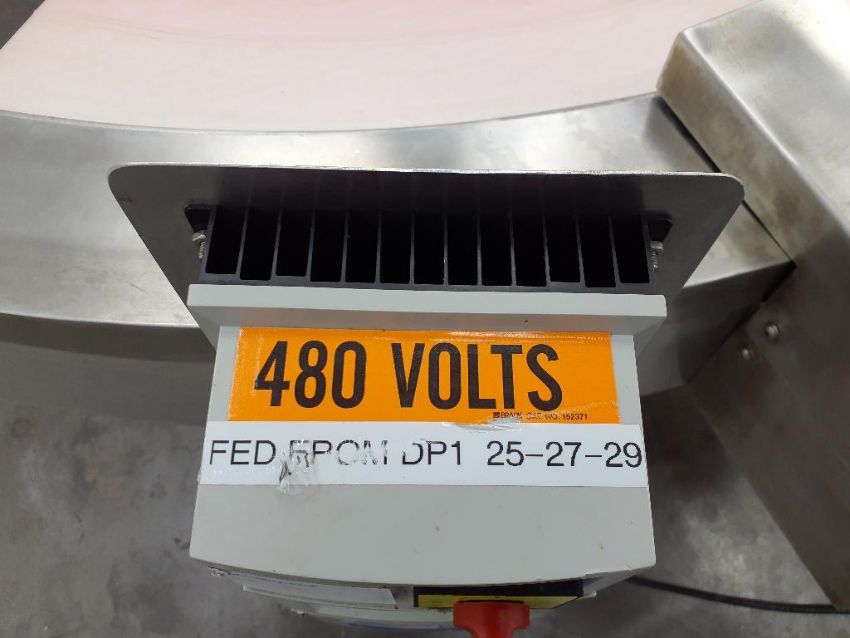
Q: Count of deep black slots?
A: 13